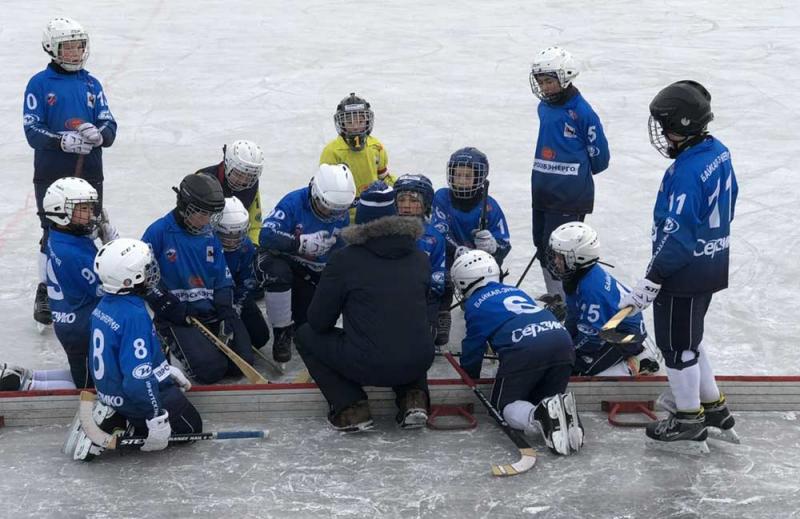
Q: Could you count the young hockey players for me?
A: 14